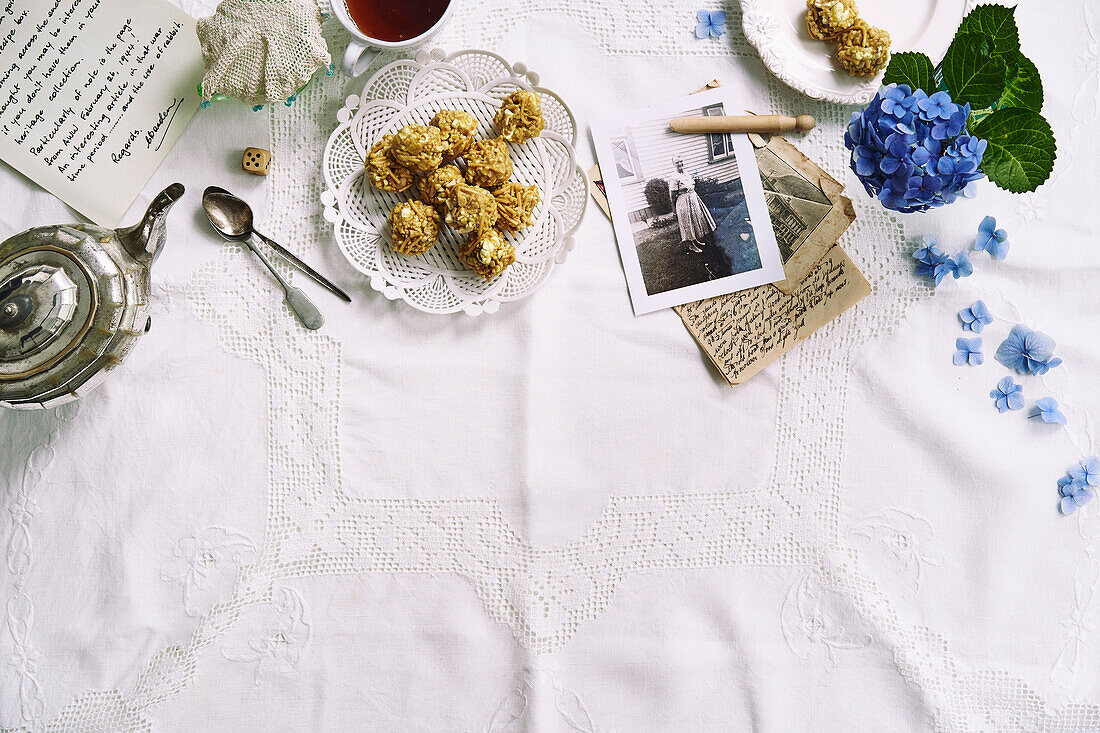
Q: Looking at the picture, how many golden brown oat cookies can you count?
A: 12